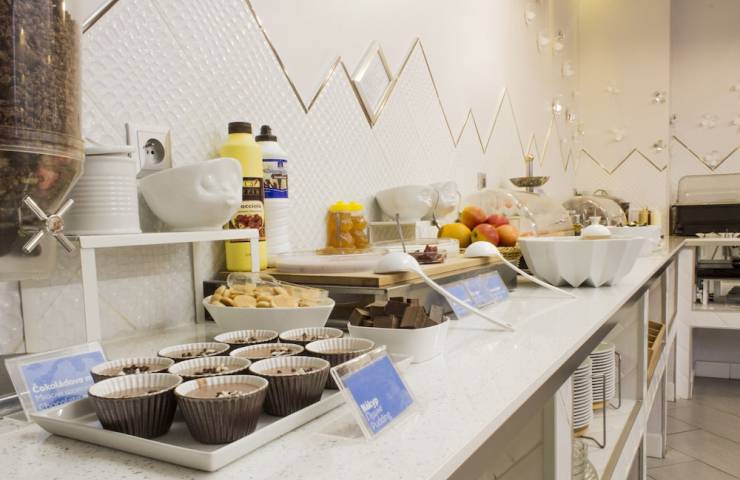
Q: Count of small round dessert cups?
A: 10